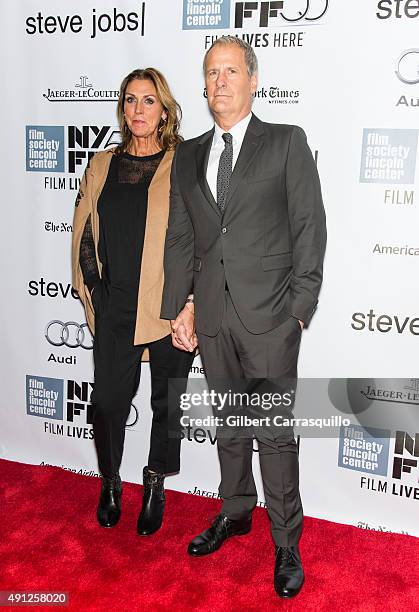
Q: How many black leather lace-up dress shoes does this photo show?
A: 2